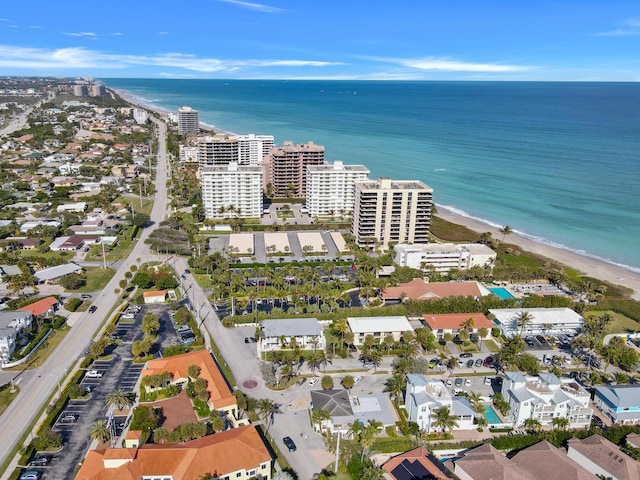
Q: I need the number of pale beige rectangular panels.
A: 4